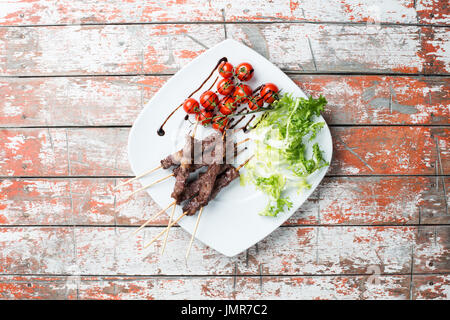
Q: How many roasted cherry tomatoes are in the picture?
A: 11